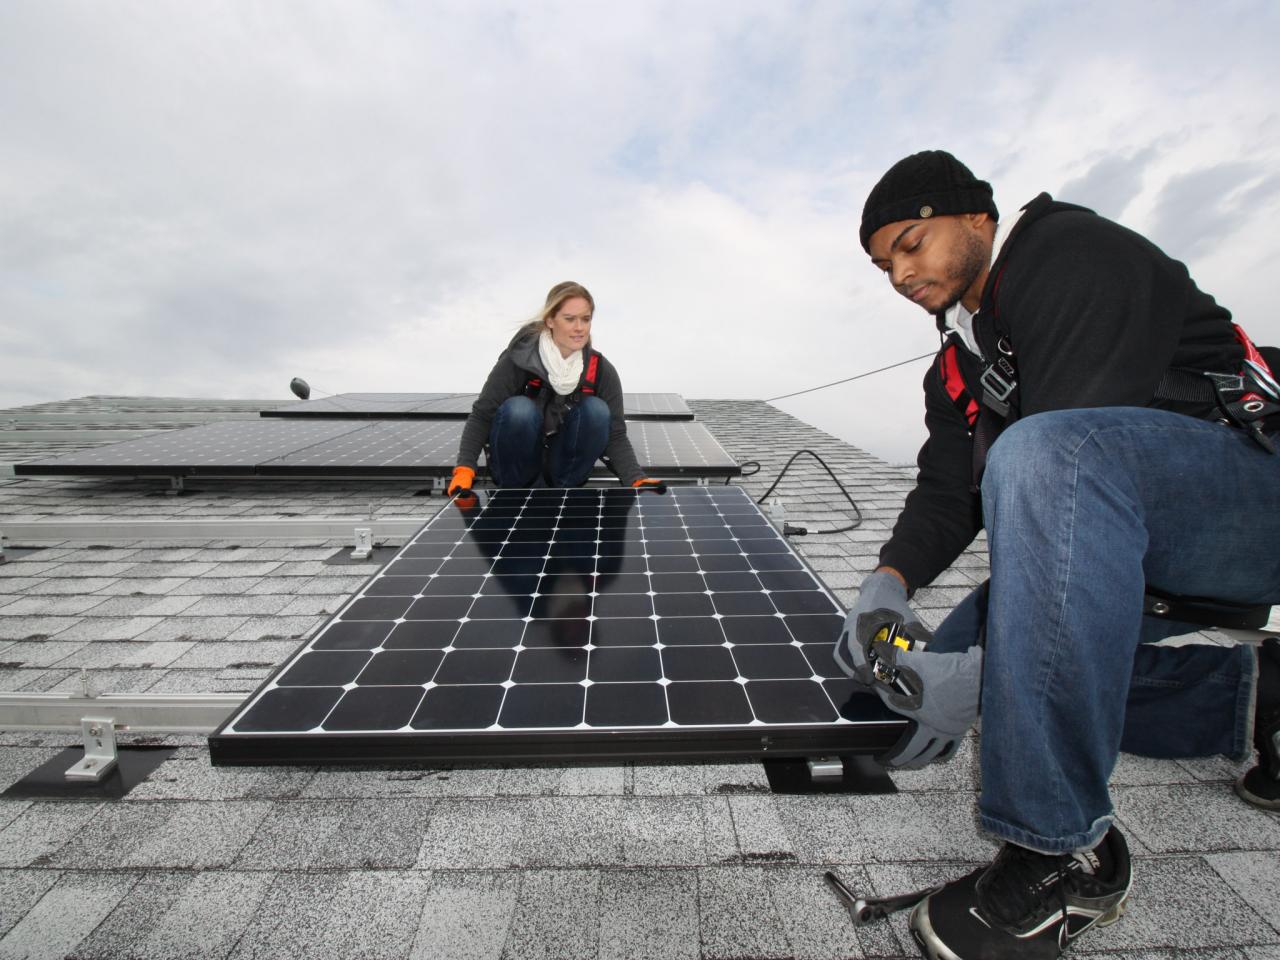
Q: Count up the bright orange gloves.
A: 2